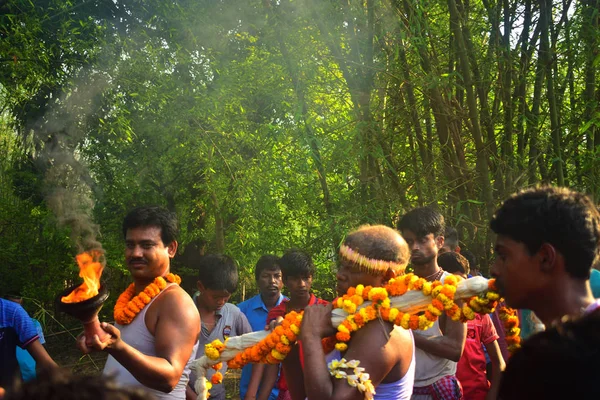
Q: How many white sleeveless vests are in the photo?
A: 3